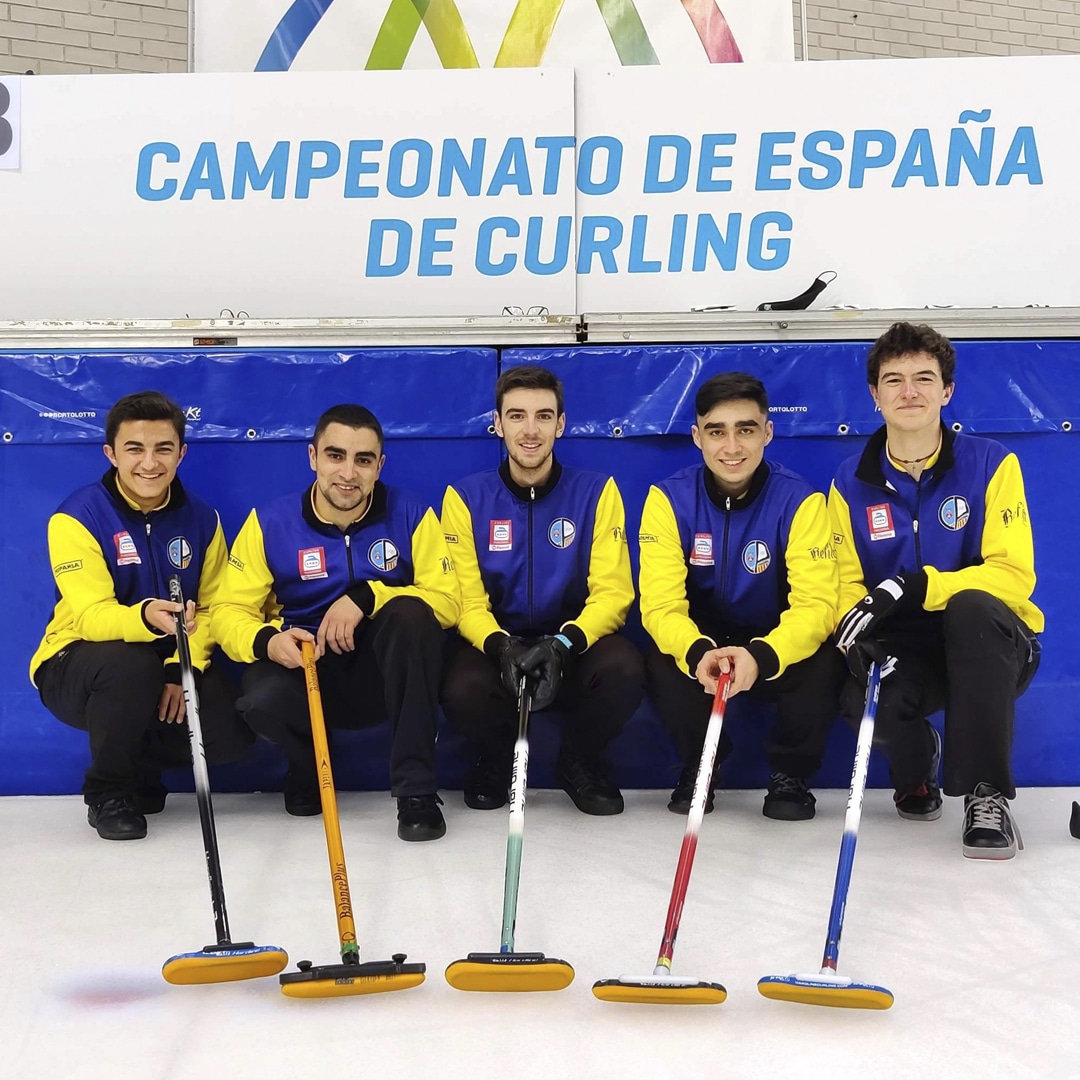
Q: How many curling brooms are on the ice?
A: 5